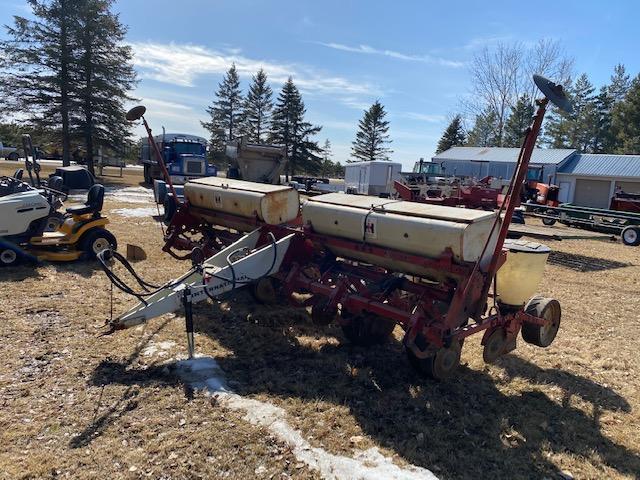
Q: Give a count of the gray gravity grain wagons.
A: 1